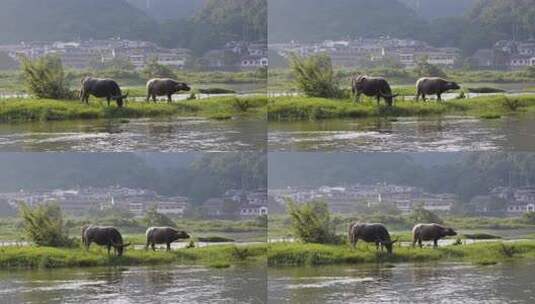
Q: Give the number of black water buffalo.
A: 8